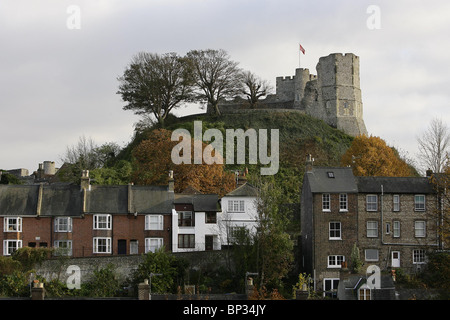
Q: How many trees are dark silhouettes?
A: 3